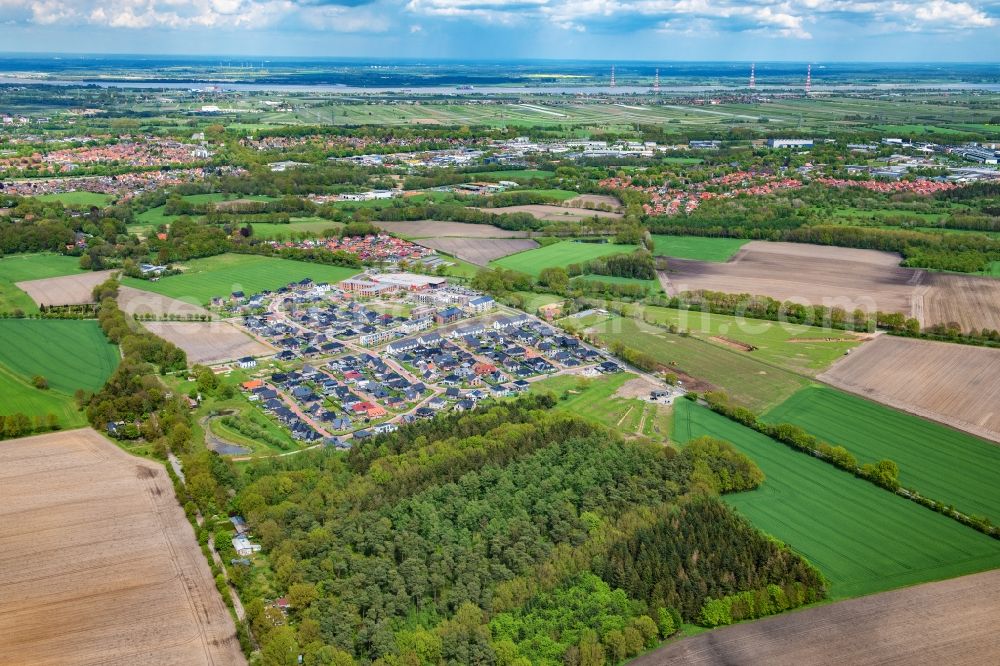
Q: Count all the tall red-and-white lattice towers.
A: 4